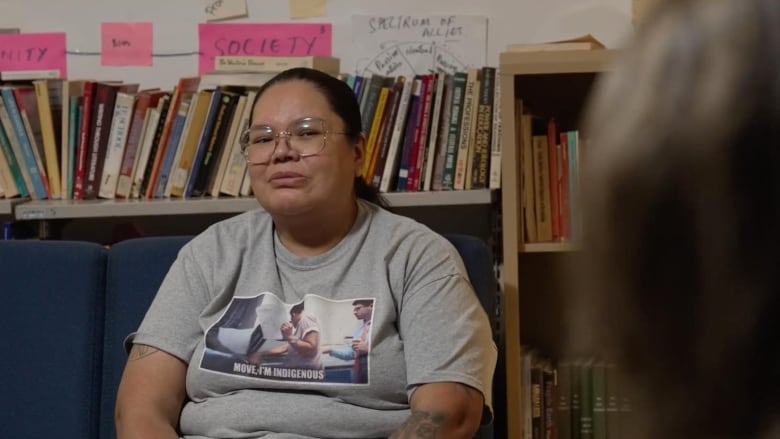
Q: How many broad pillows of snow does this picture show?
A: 0